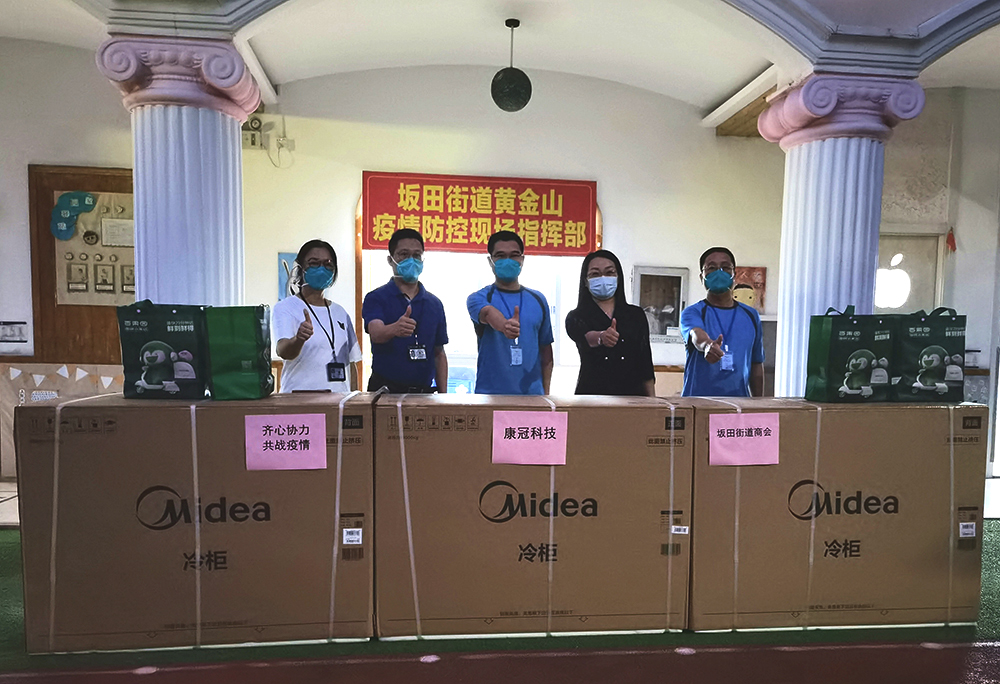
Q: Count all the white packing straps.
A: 9